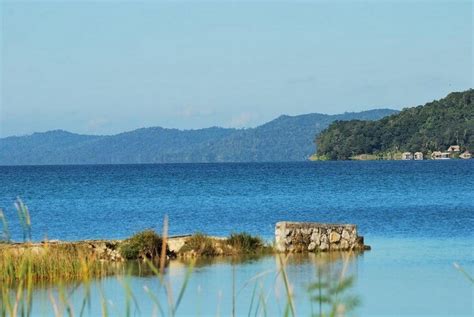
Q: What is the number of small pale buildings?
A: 5